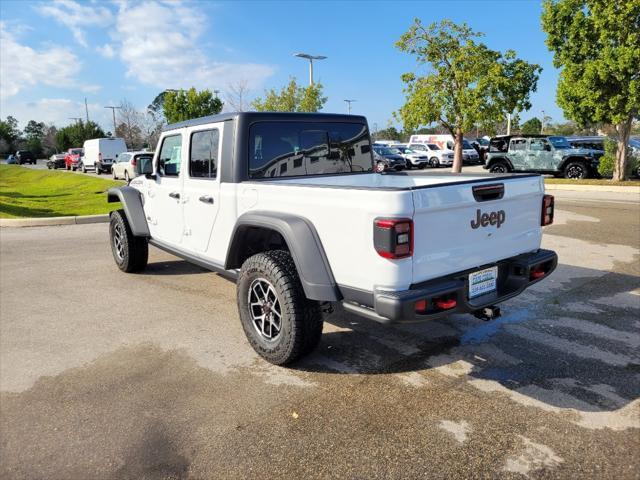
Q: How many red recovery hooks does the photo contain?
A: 2